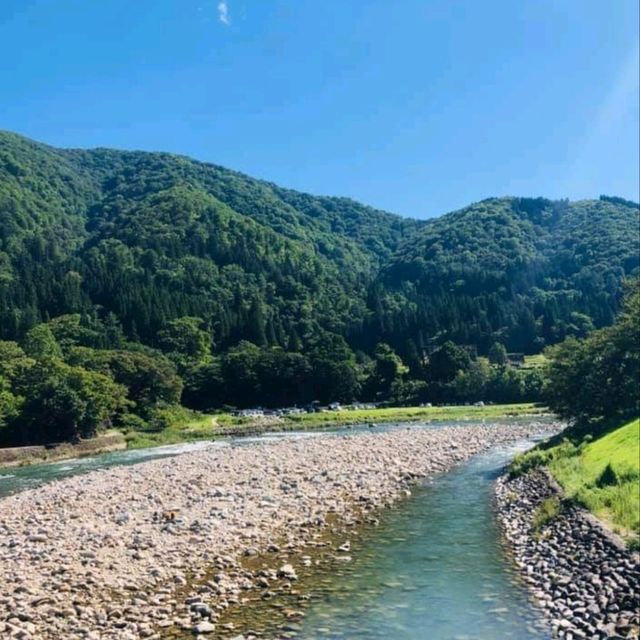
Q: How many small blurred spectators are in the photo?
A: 0